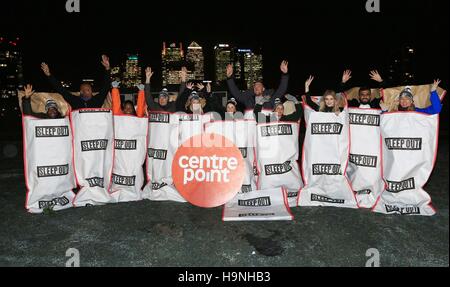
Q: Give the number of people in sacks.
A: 11